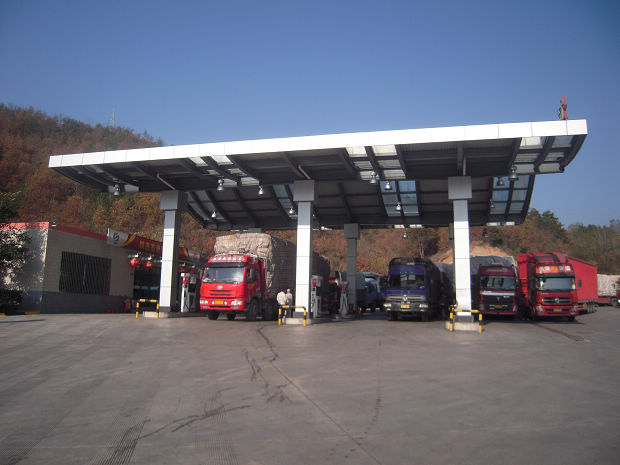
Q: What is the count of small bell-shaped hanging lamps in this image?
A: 13